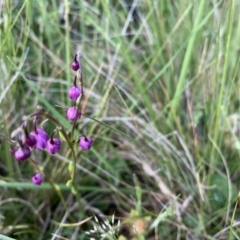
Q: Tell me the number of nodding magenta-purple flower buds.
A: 9